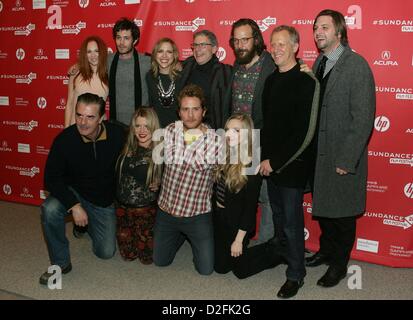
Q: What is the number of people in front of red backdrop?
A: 11